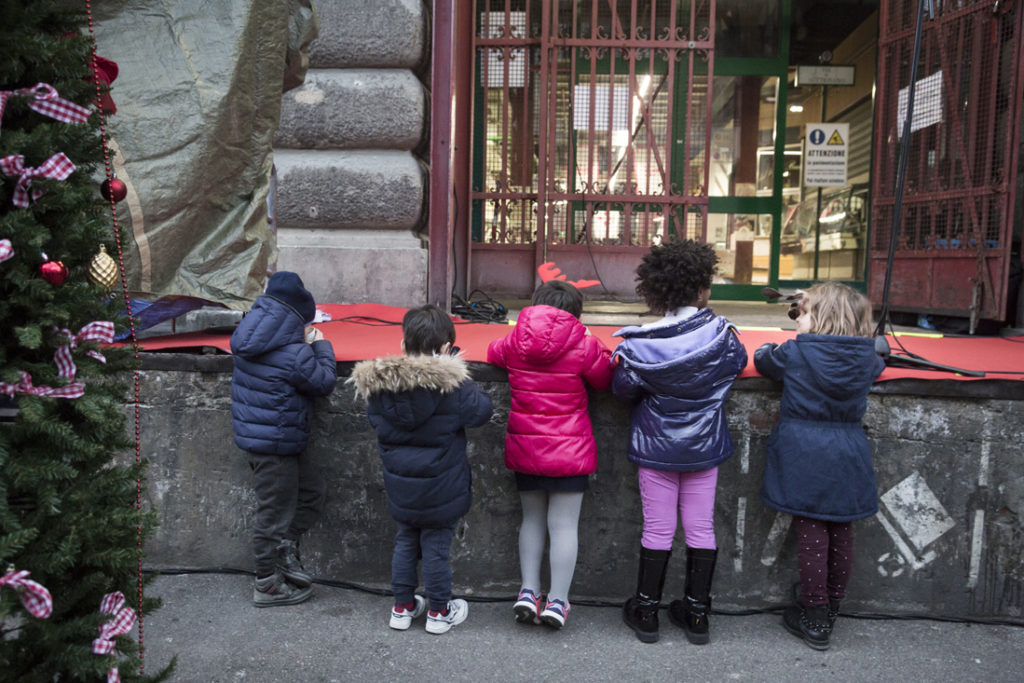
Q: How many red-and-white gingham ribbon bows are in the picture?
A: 7